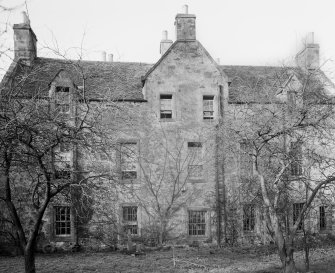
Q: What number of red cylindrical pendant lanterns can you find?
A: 0